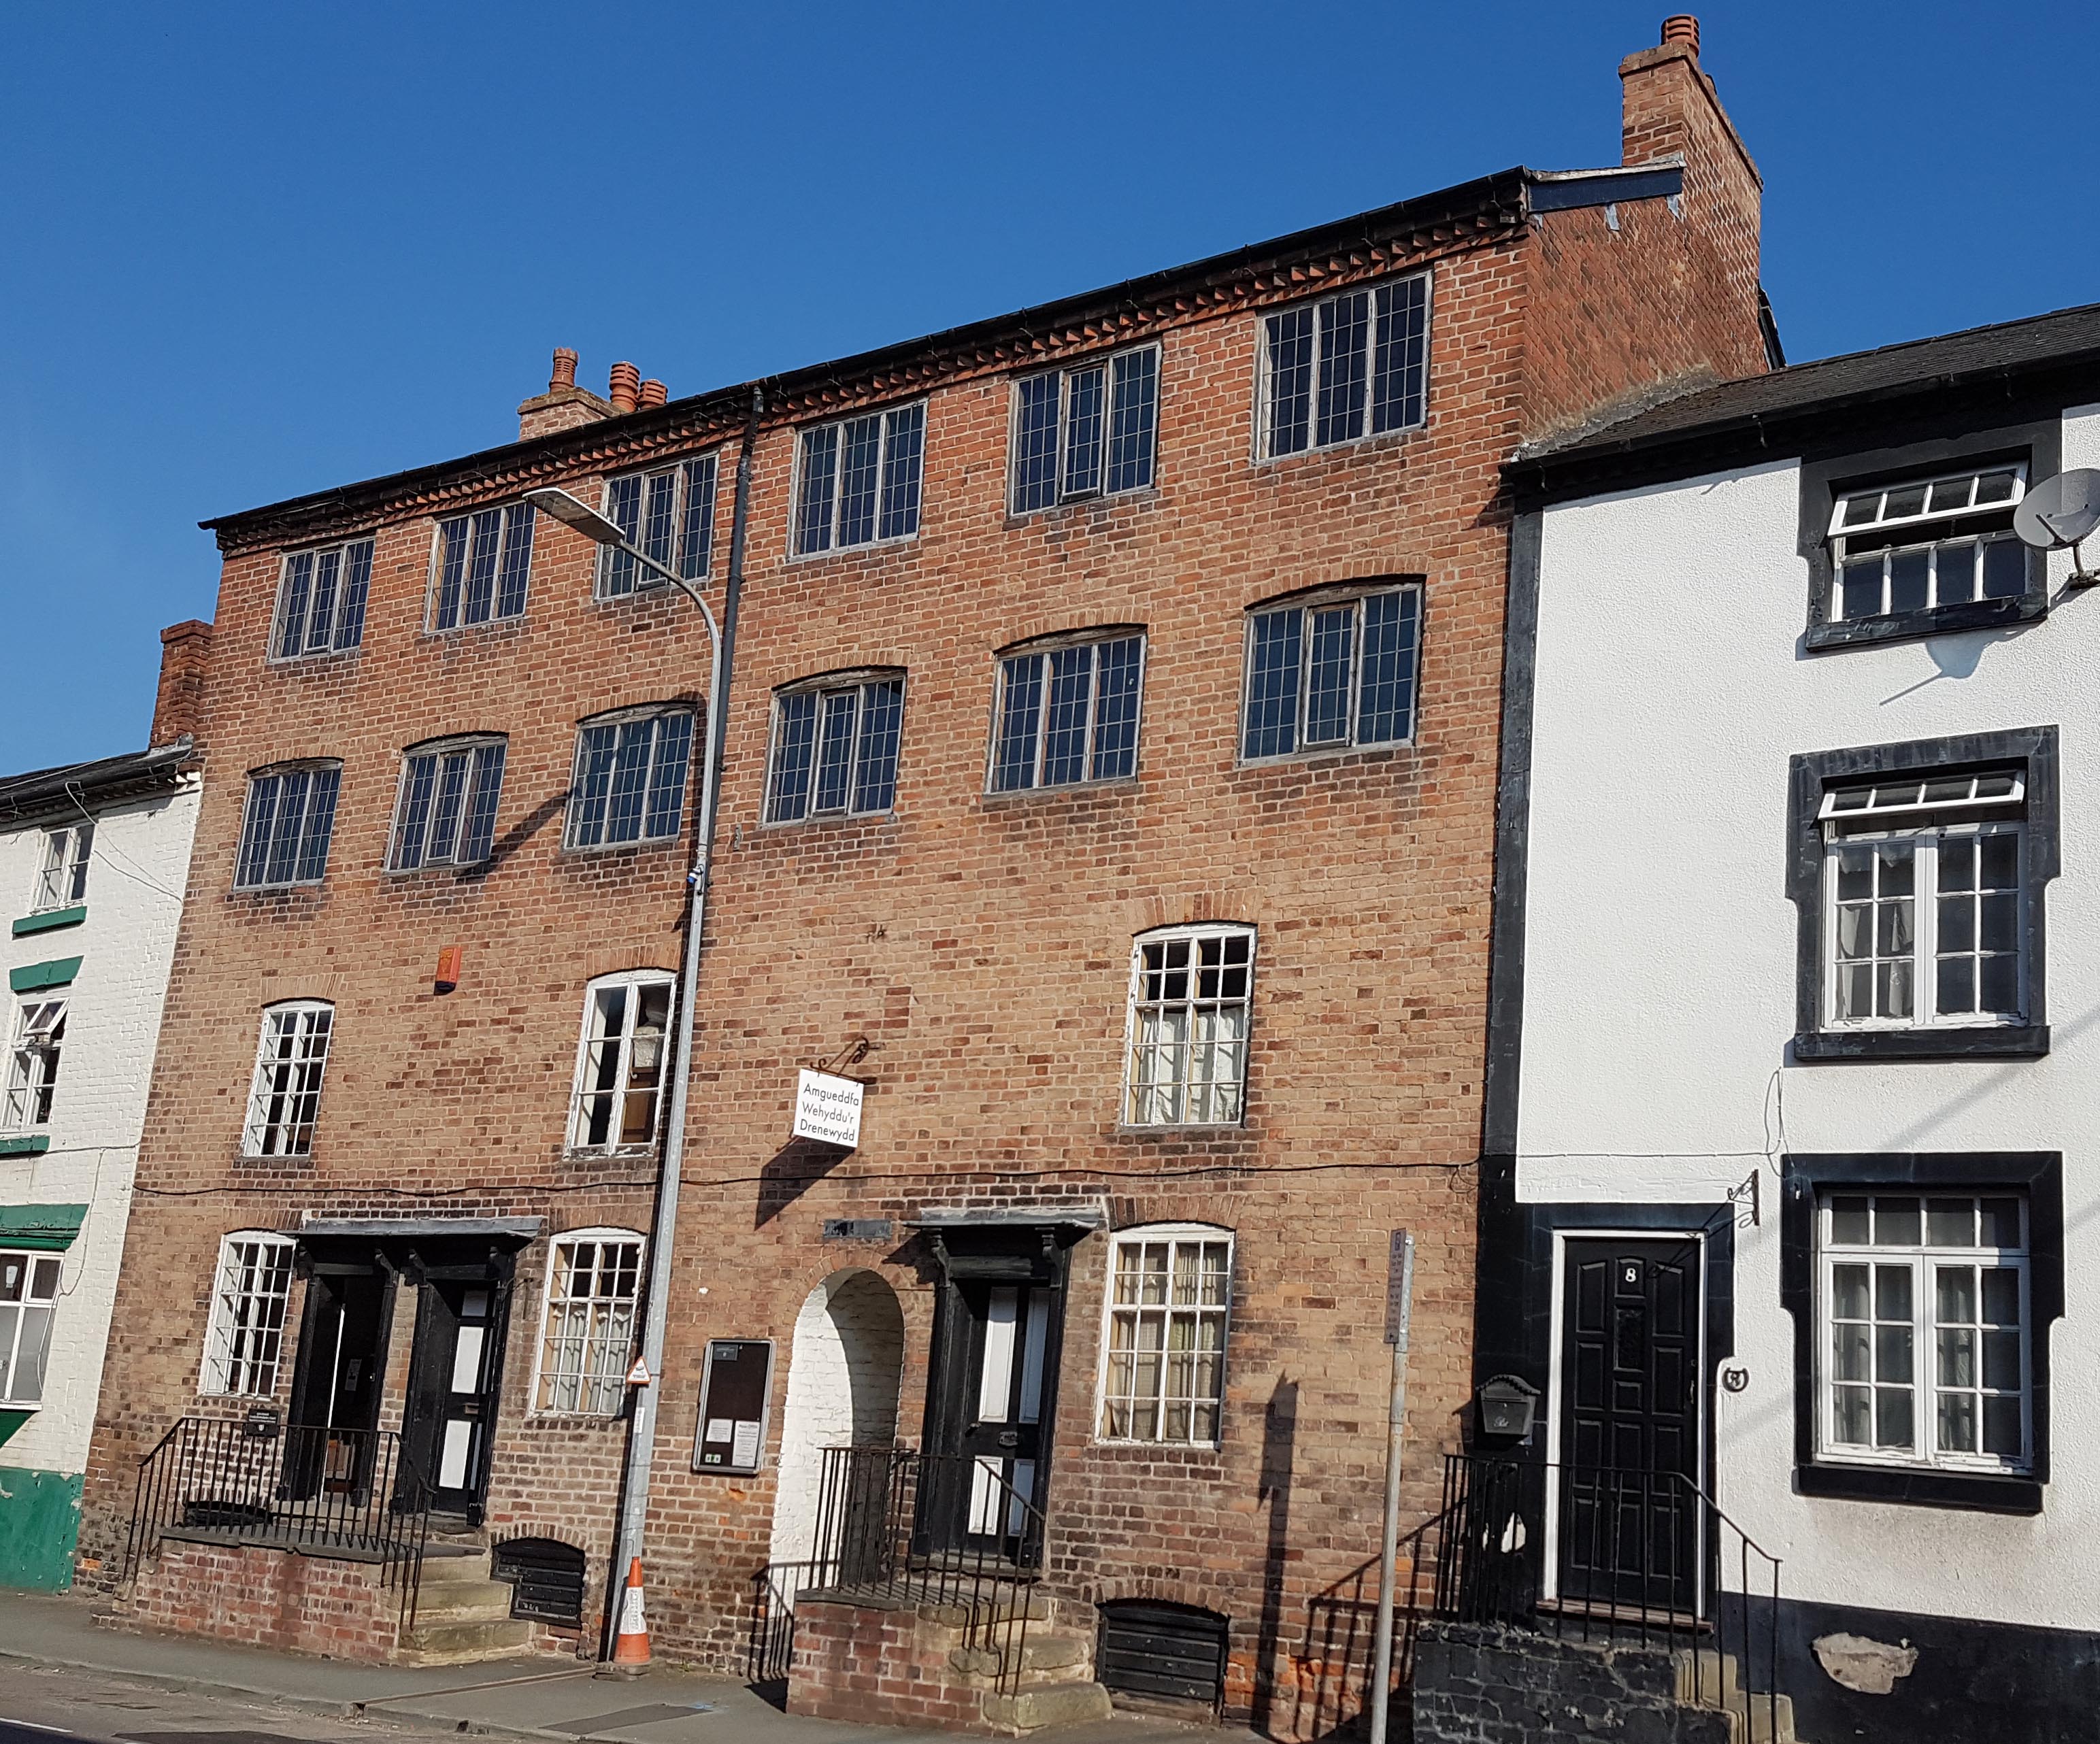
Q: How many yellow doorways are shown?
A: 0